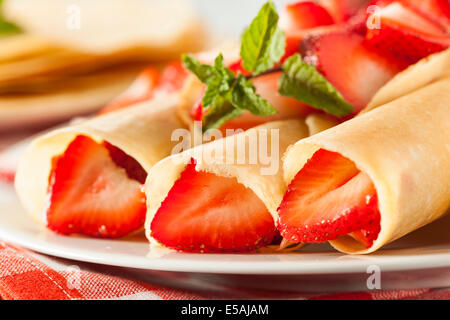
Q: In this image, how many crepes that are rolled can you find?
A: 3